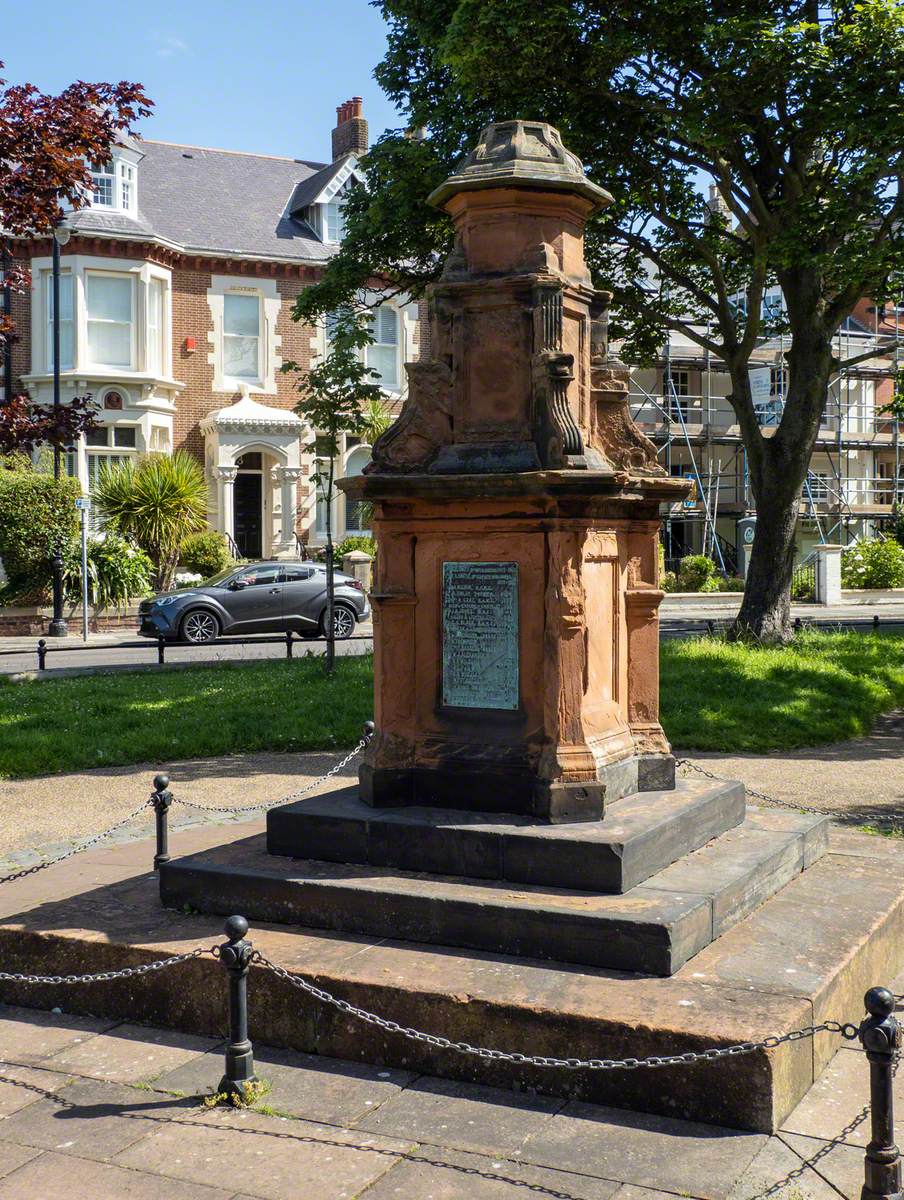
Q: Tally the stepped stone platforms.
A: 3